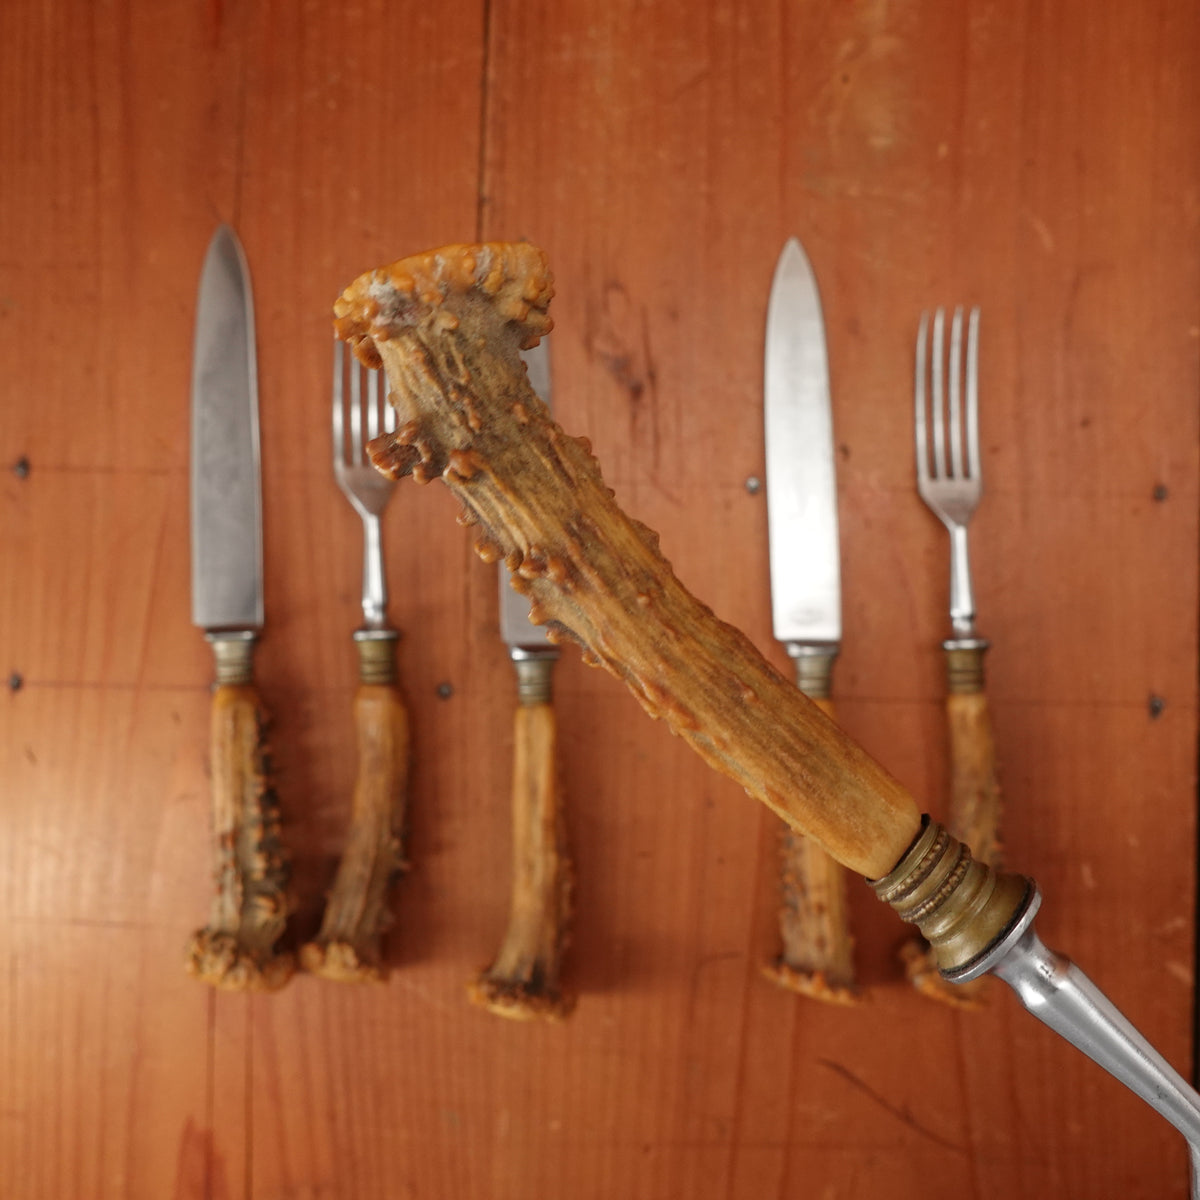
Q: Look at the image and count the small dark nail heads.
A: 6